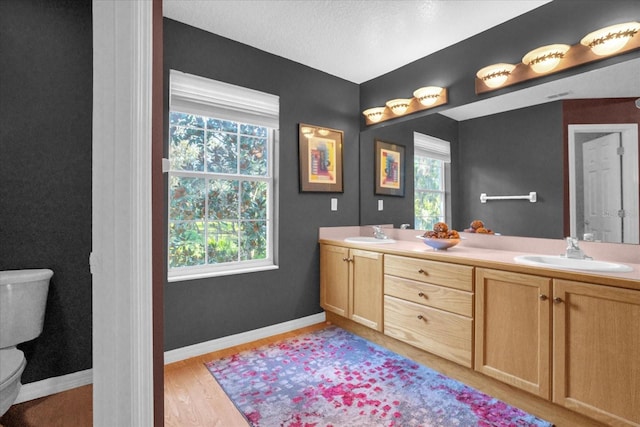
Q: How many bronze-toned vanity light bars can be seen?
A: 2